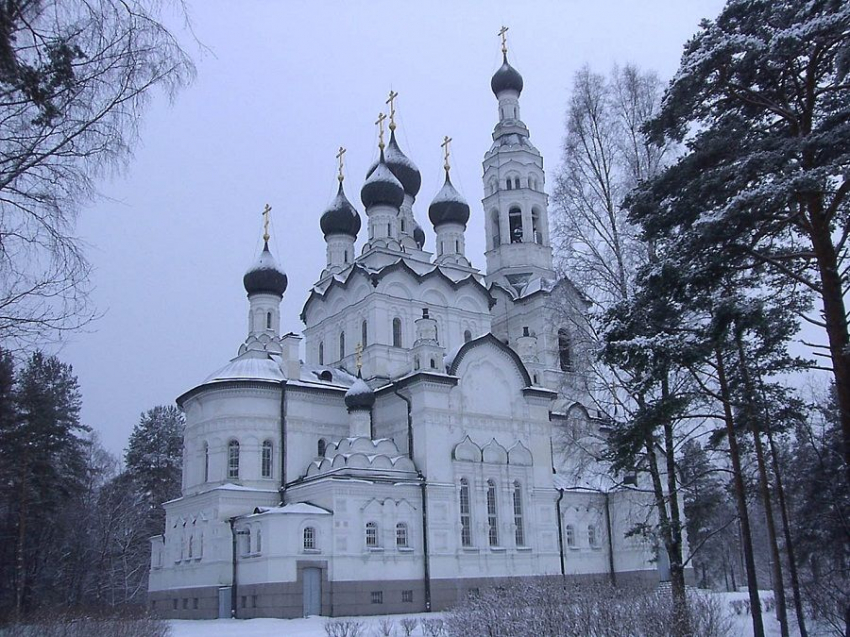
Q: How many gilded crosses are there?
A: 7